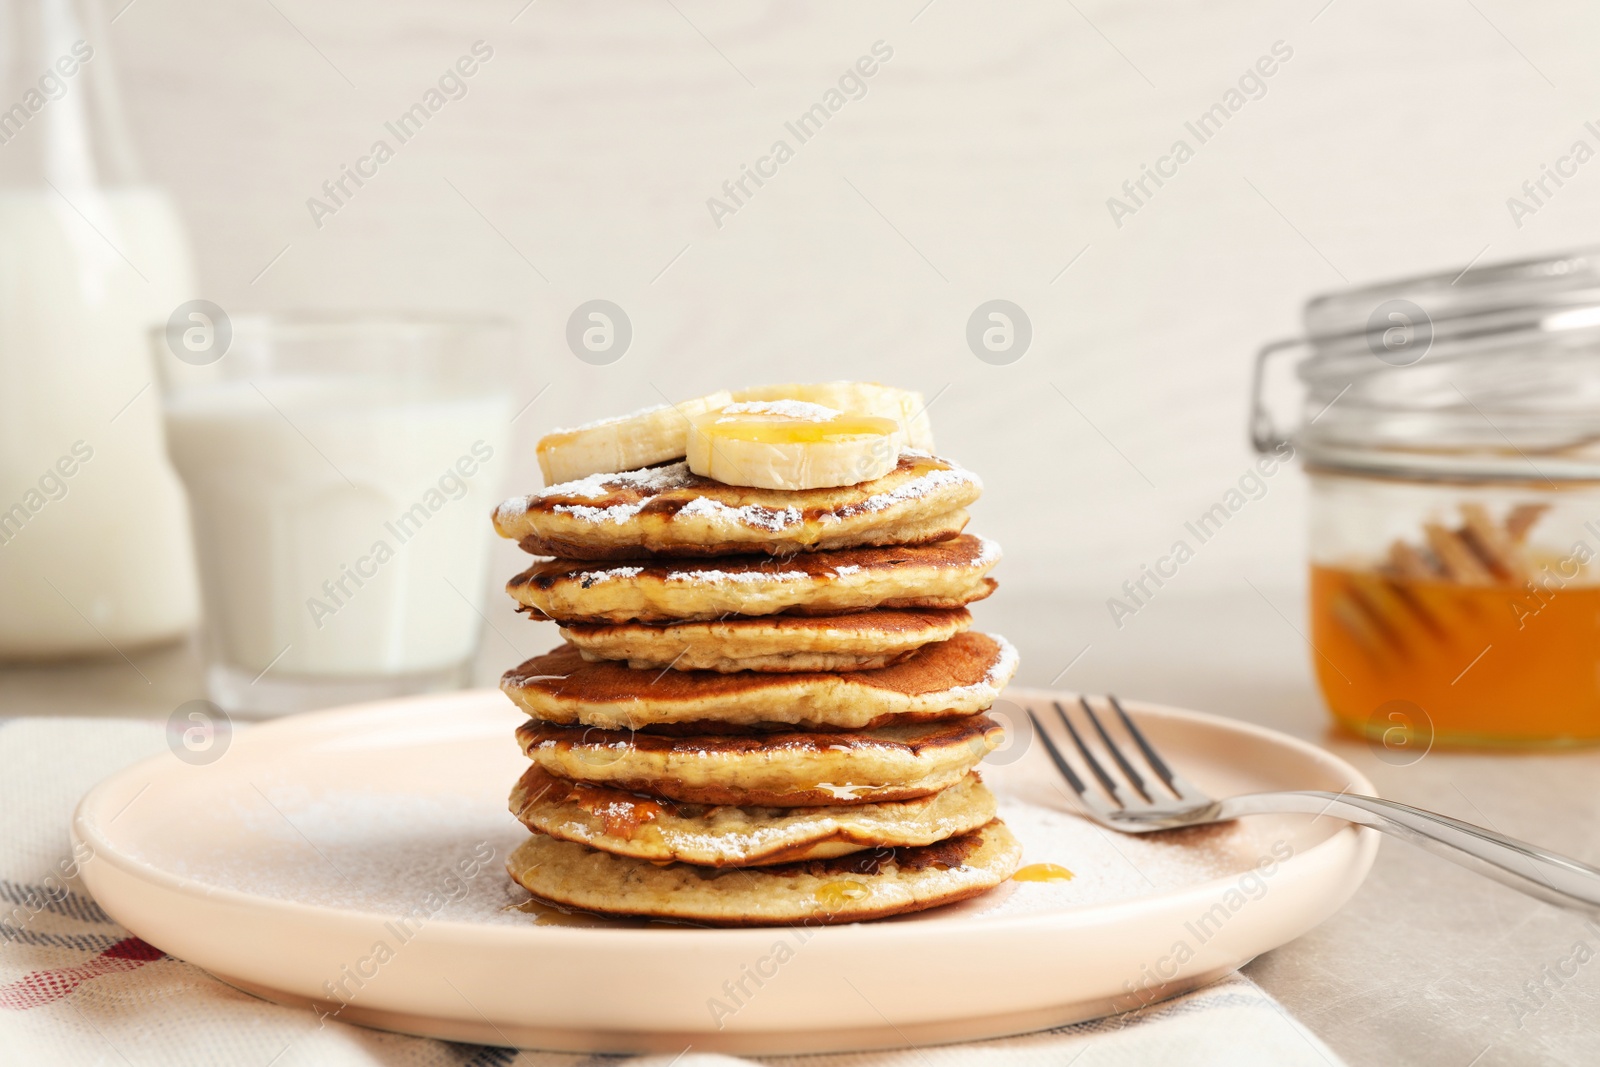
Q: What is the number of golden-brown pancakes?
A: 7